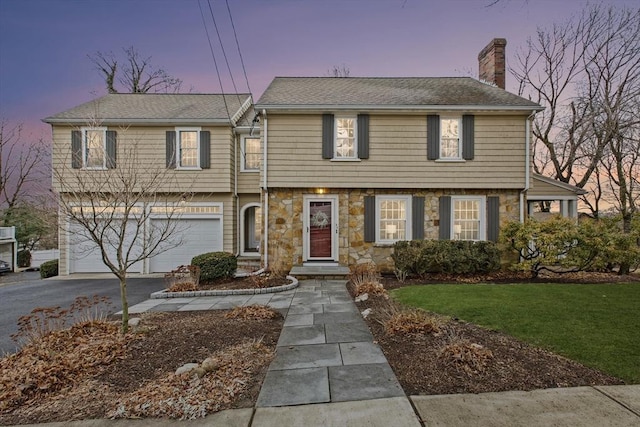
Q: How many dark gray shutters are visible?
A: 12